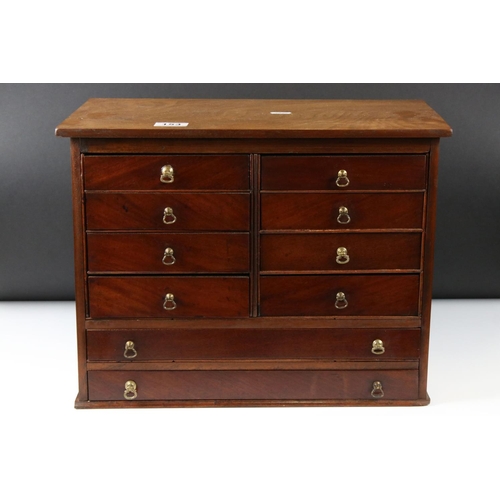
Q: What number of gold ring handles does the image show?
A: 12